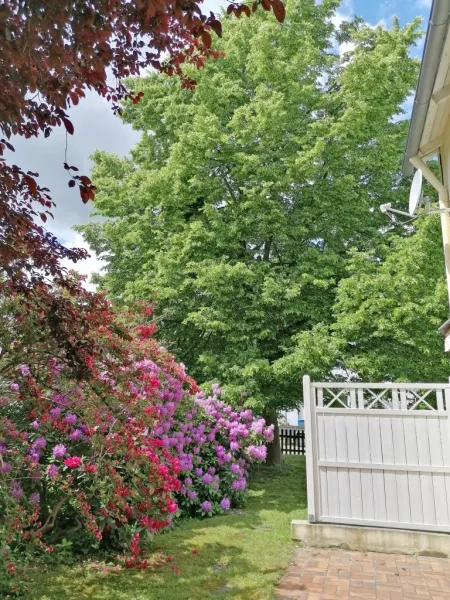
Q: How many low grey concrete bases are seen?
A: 1